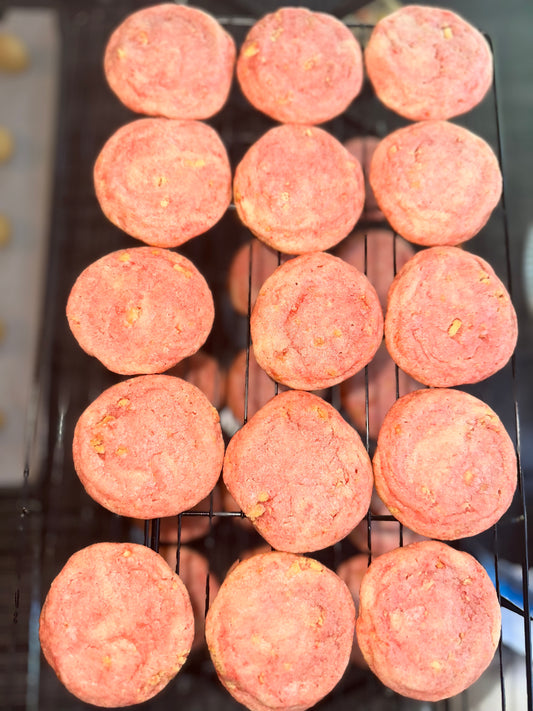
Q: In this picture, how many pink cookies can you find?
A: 15